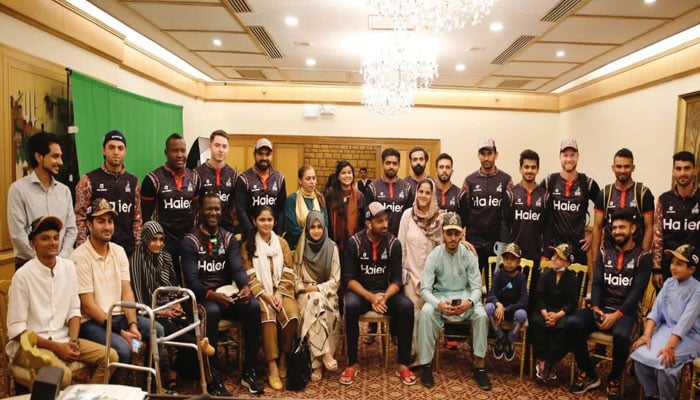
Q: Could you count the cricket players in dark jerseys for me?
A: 15